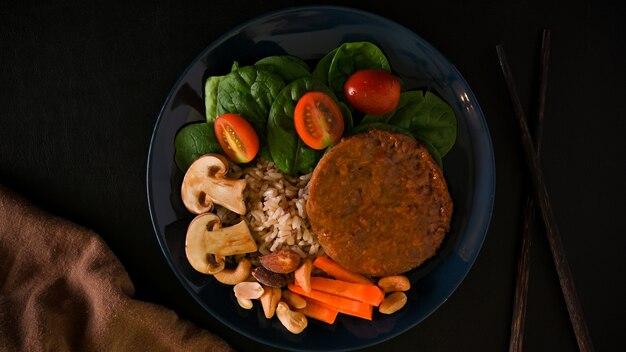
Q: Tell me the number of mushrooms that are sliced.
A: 2